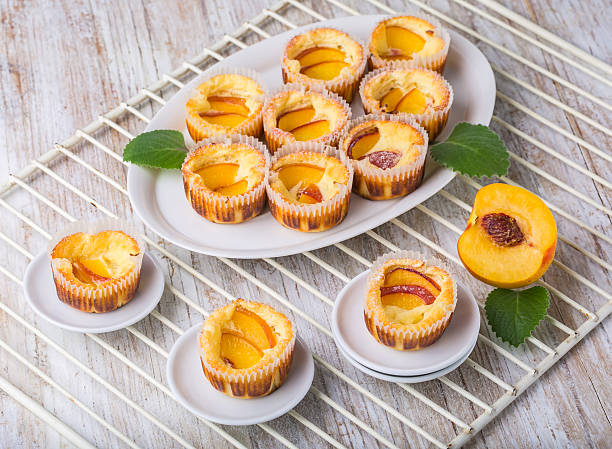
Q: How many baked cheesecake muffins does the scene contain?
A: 11